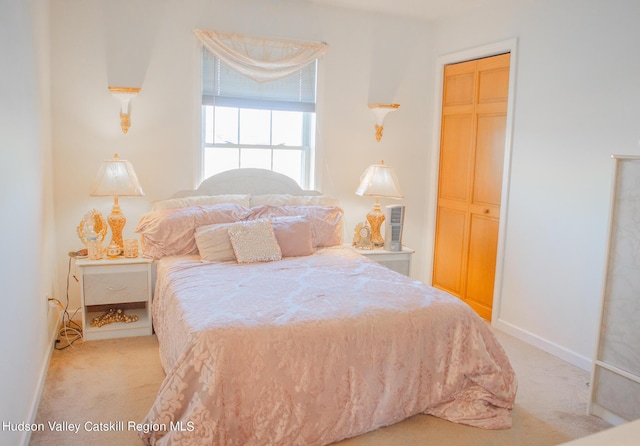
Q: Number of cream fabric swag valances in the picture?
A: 1